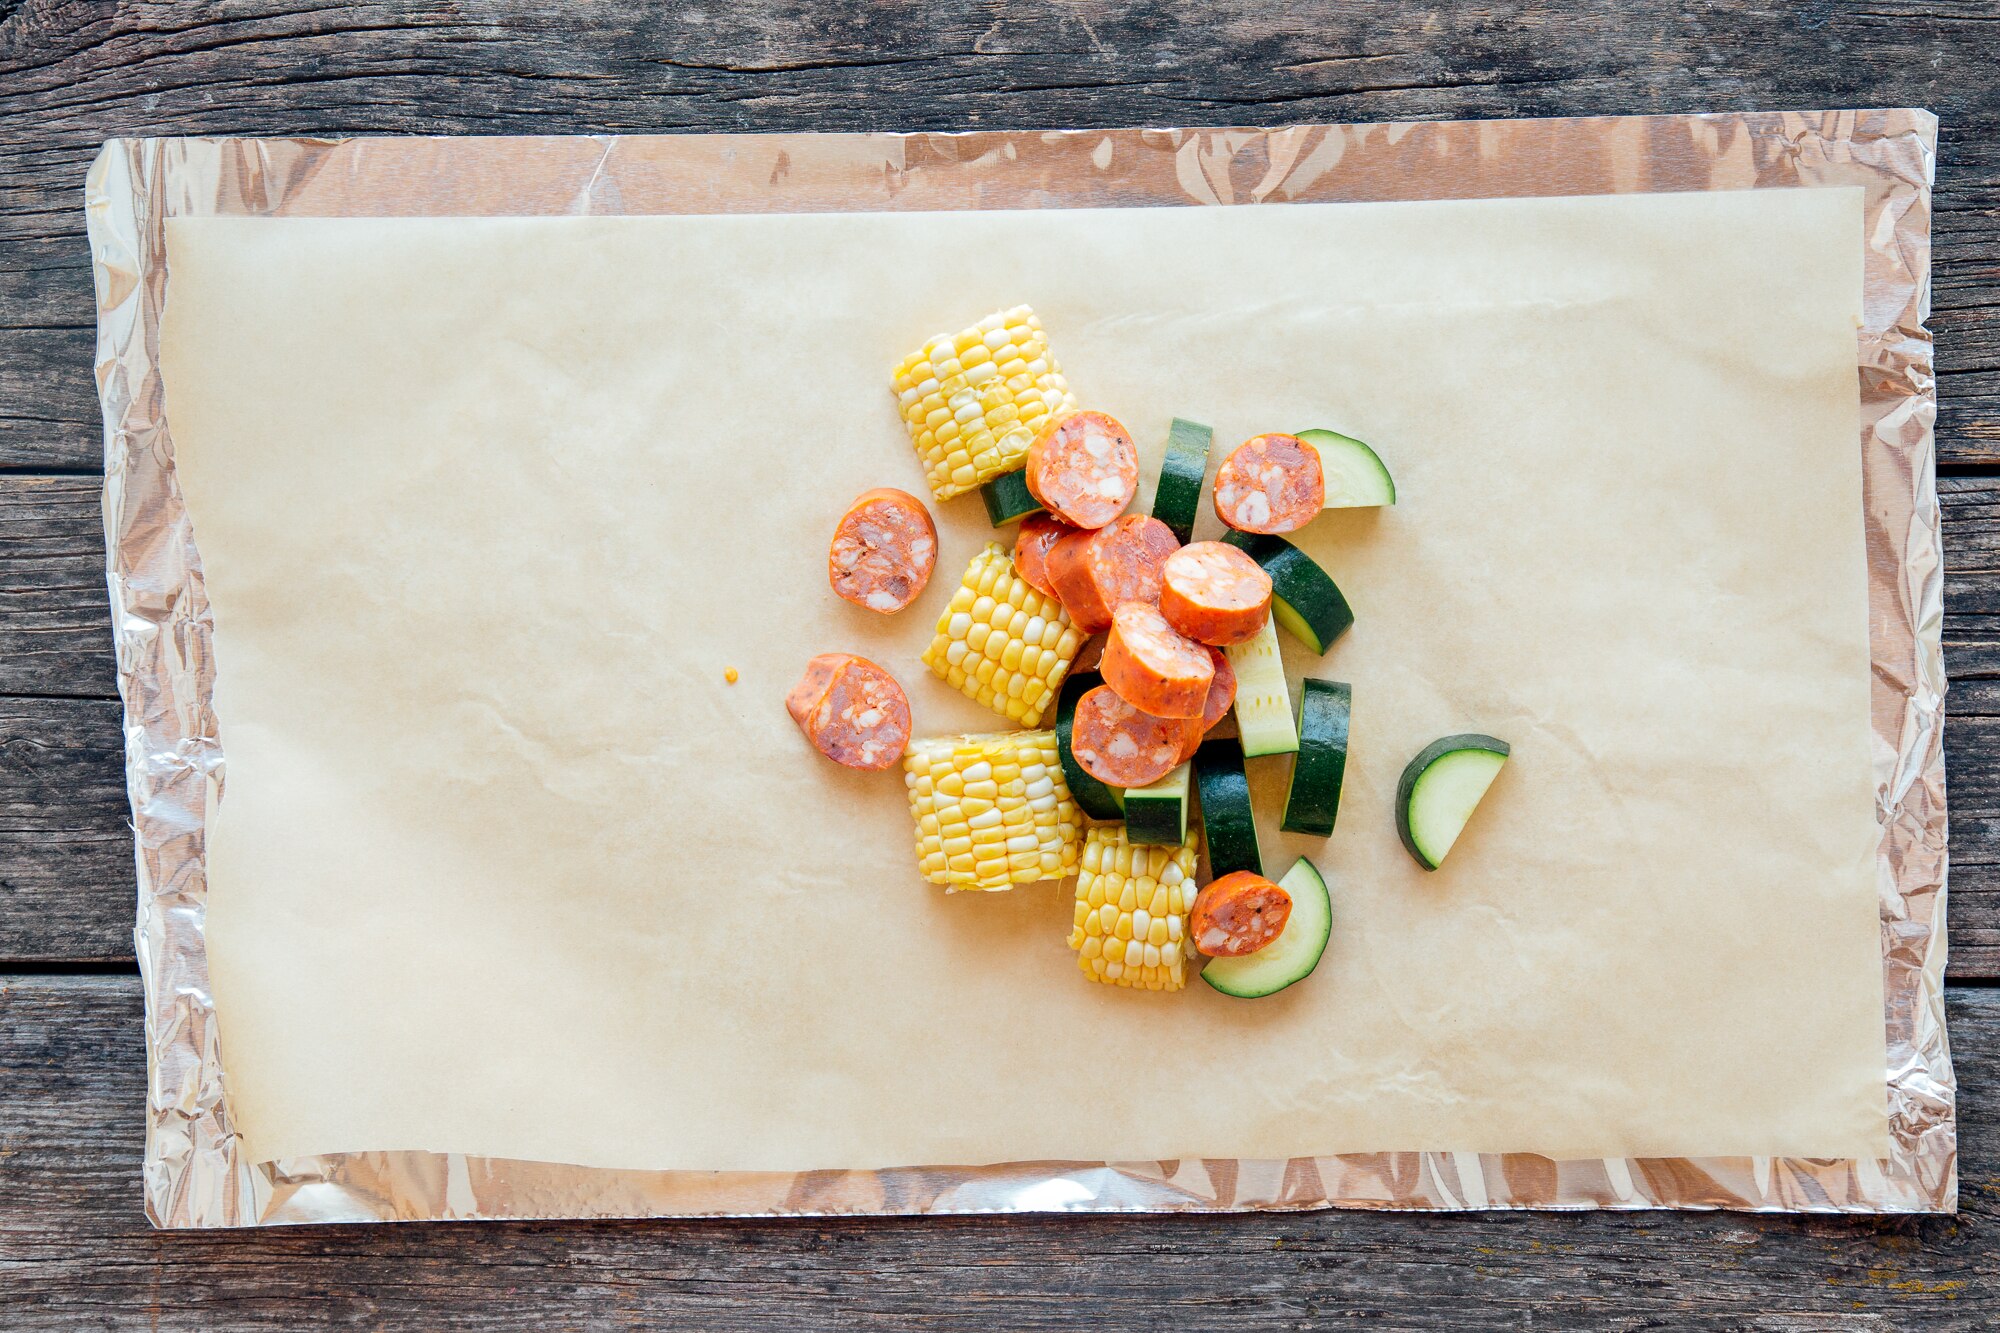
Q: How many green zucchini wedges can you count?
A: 11